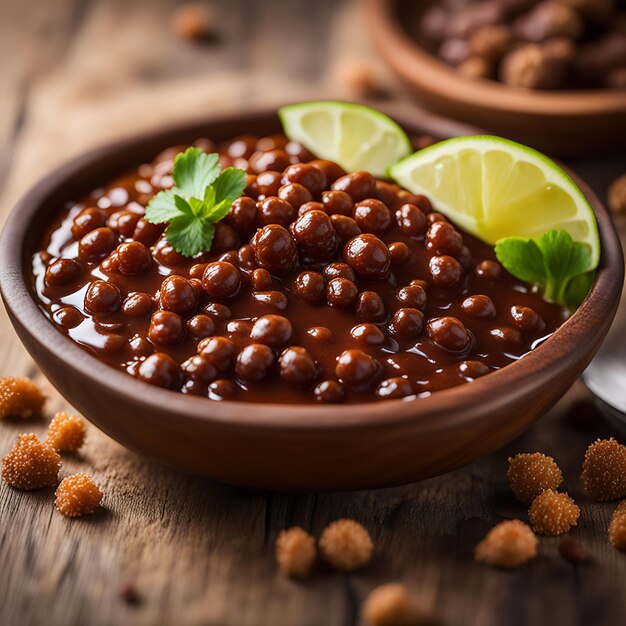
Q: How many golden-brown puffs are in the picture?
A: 12